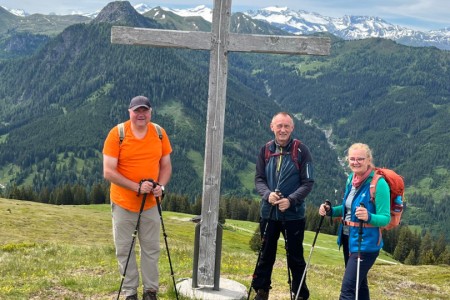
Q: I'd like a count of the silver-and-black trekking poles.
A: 2